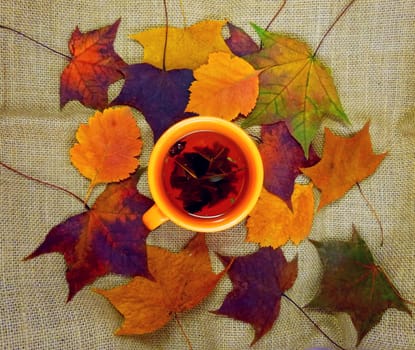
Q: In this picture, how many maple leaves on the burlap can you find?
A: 11